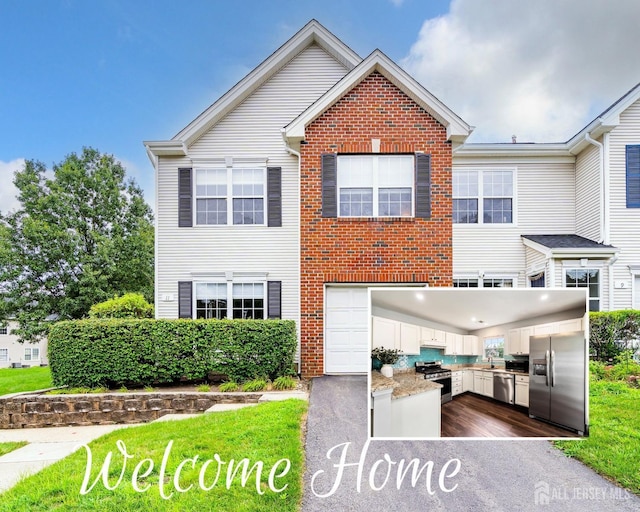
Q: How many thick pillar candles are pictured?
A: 0